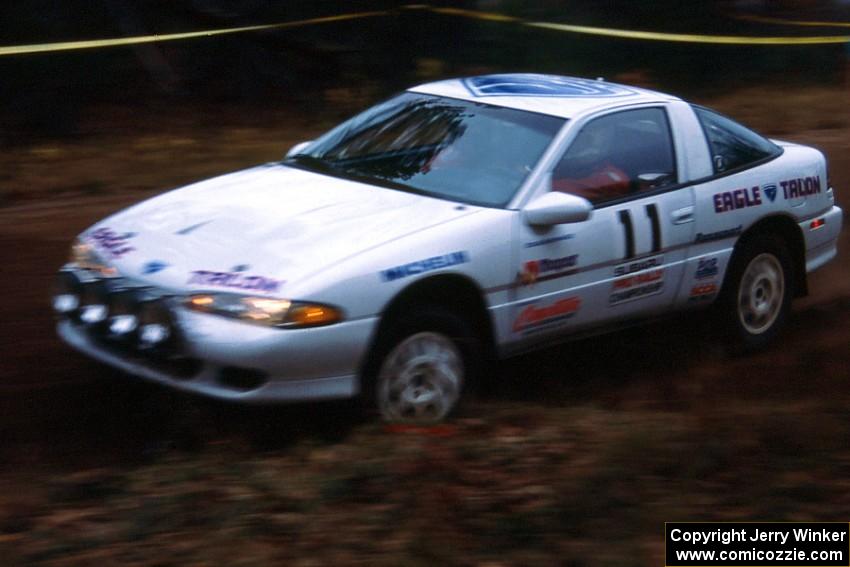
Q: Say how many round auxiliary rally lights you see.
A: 4